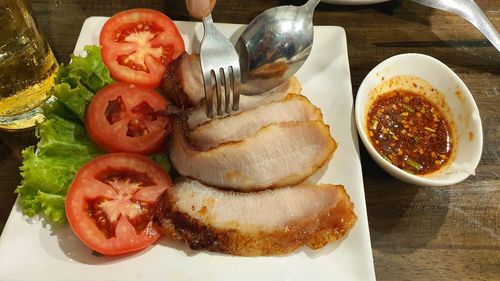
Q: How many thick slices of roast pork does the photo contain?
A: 5